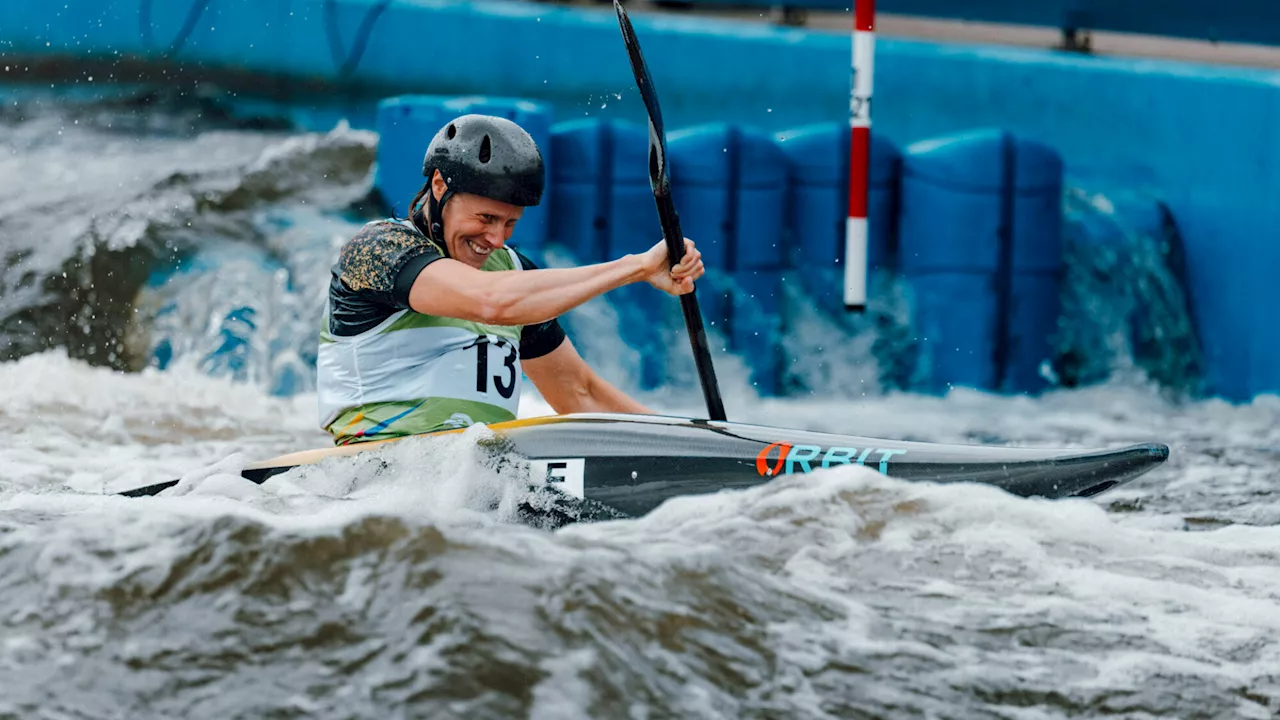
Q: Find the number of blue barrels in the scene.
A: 5